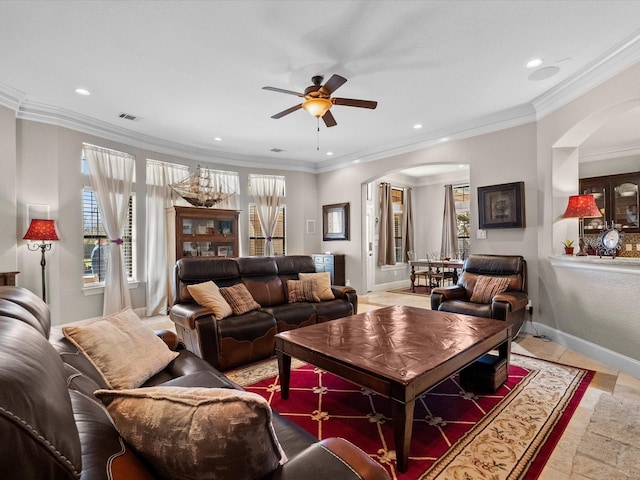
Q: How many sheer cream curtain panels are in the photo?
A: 4